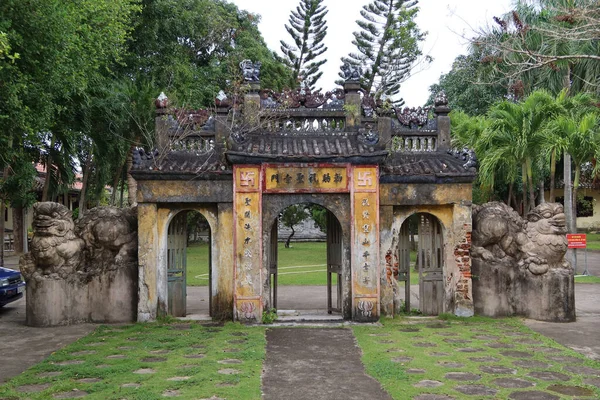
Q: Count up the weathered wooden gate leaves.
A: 5